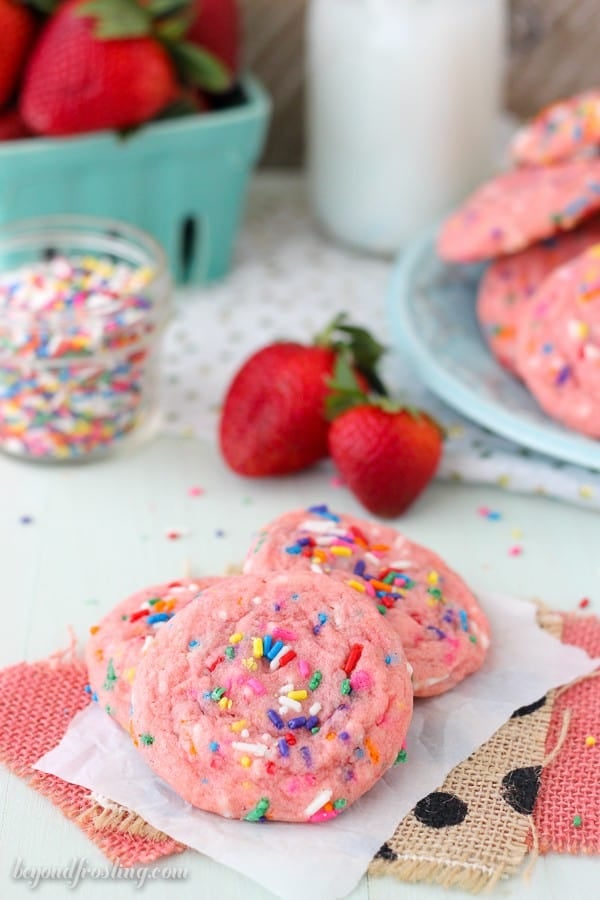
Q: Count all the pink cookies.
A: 7